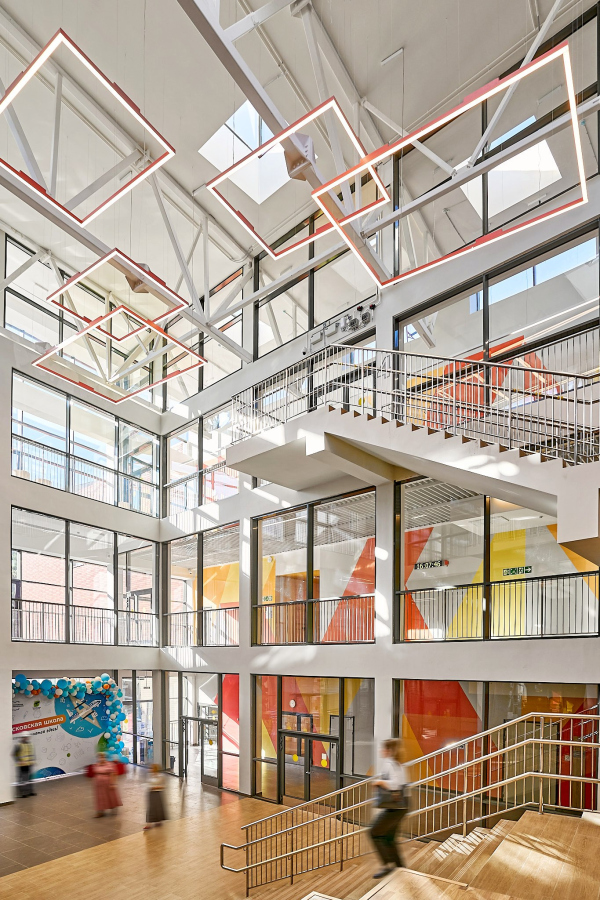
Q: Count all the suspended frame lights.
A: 5